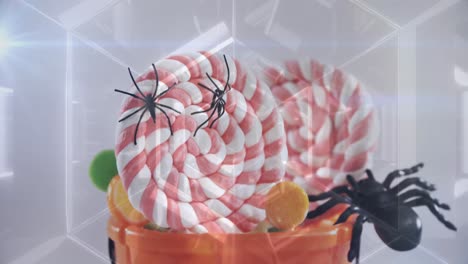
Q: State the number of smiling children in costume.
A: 0